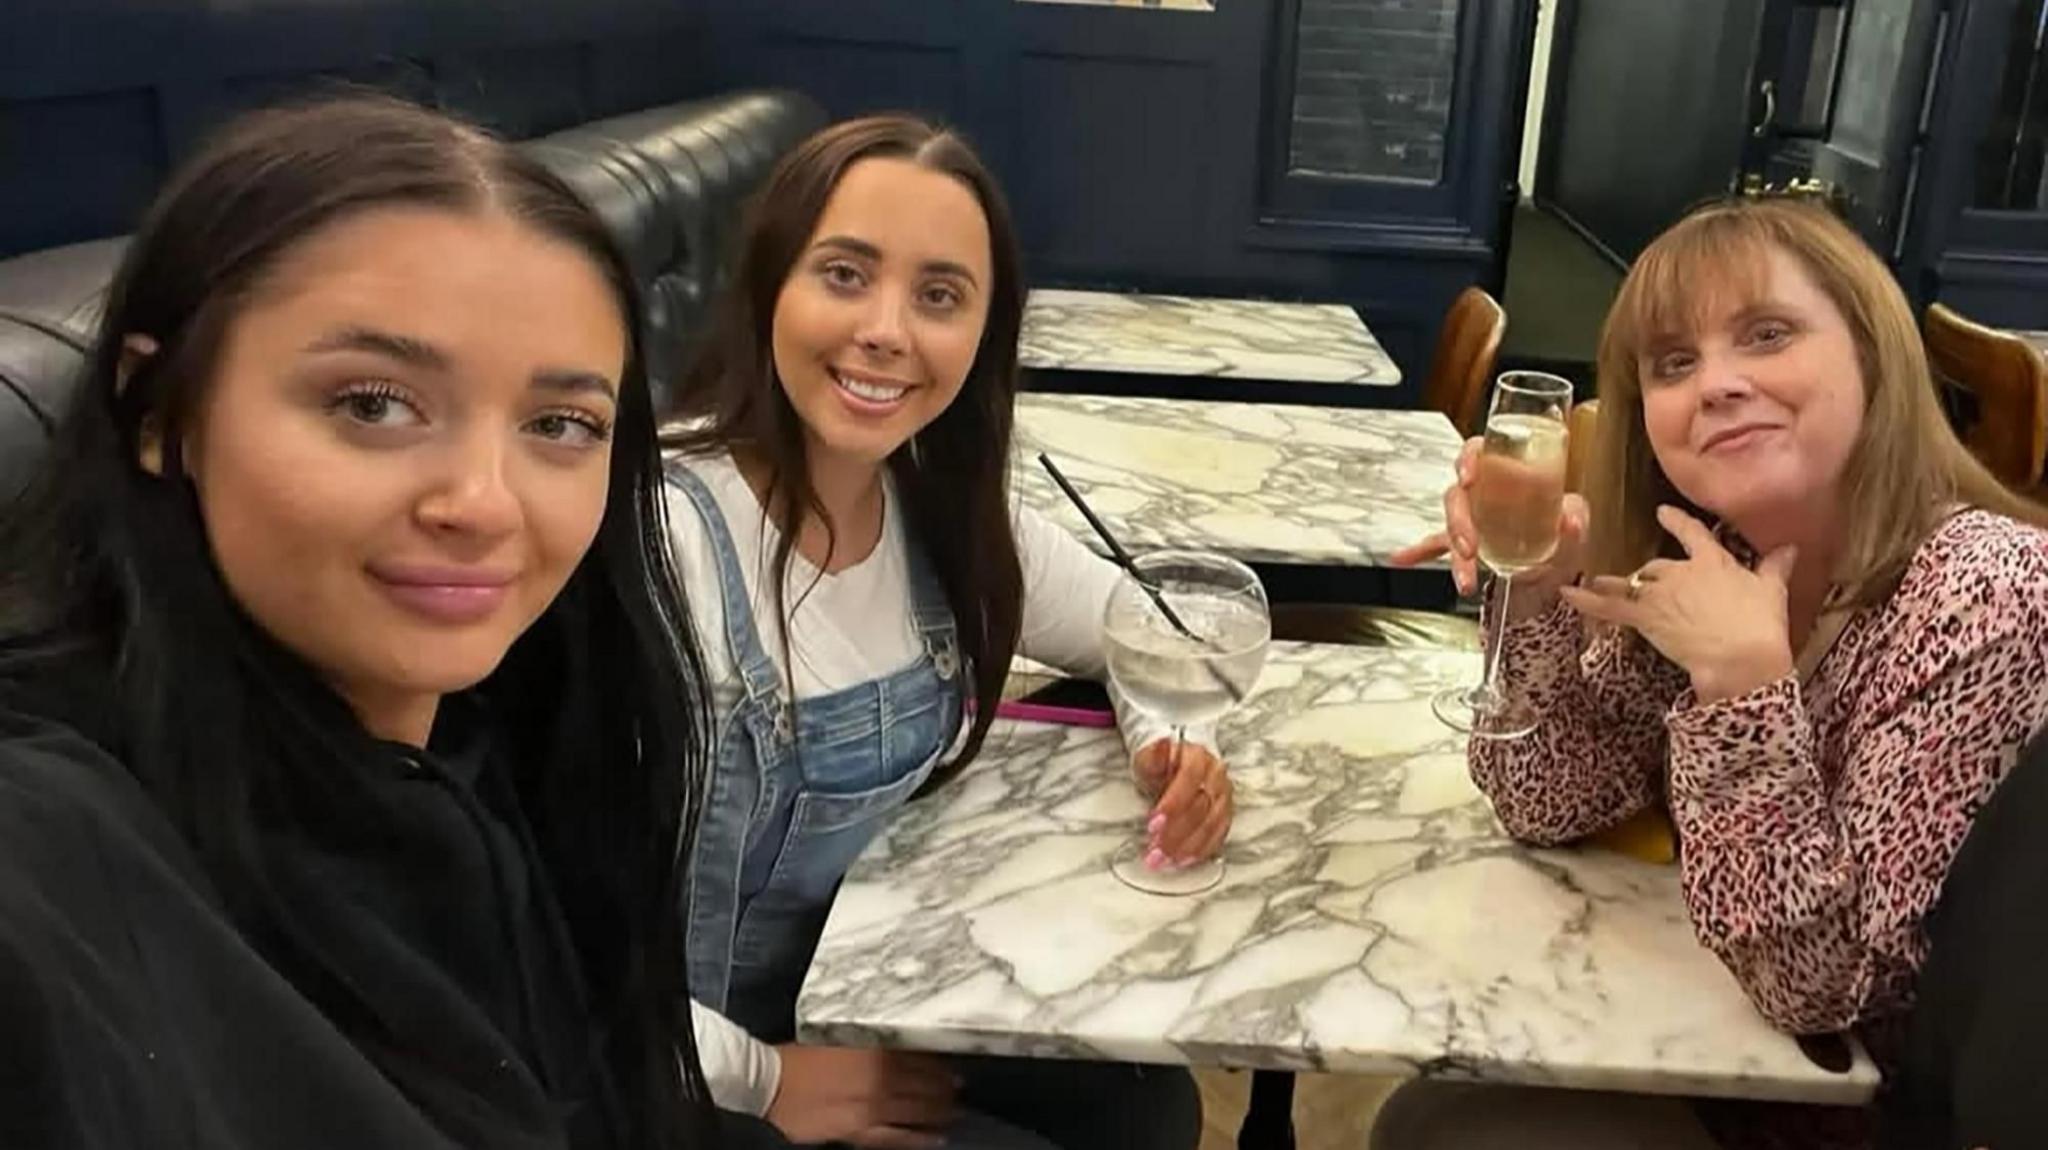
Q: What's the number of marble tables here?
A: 3